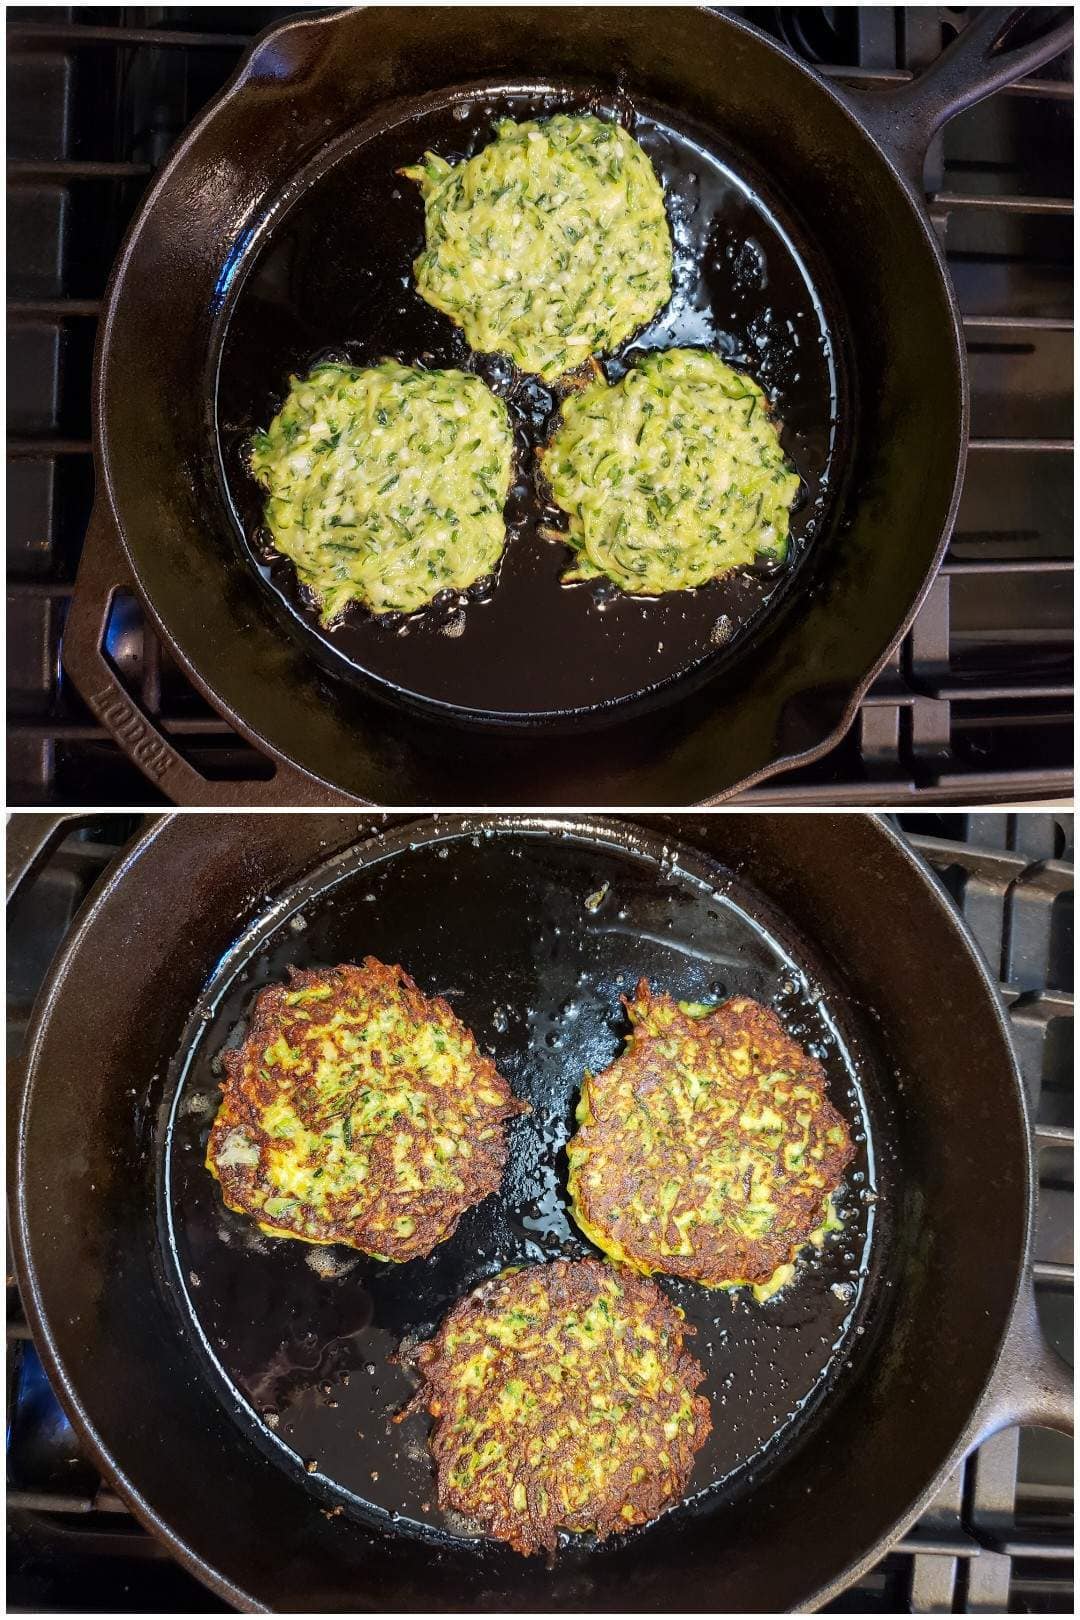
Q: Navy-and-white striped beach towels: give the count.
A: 0